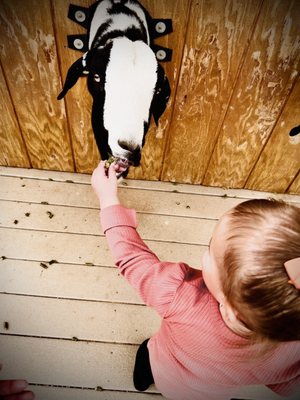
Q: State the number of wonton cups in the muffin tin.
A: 0